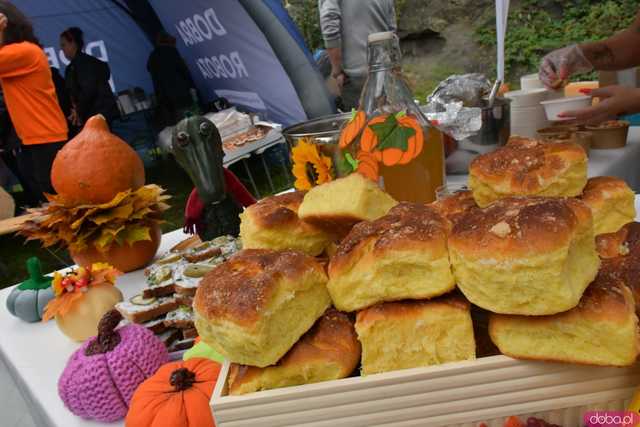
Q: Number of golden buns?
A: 12